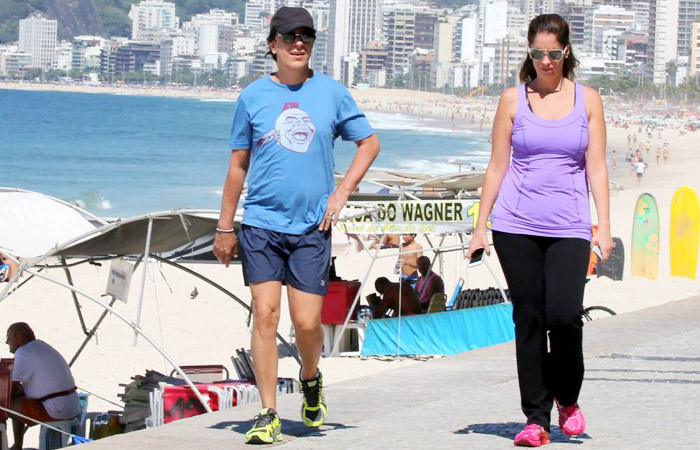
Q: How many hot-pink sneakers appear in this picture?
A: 2